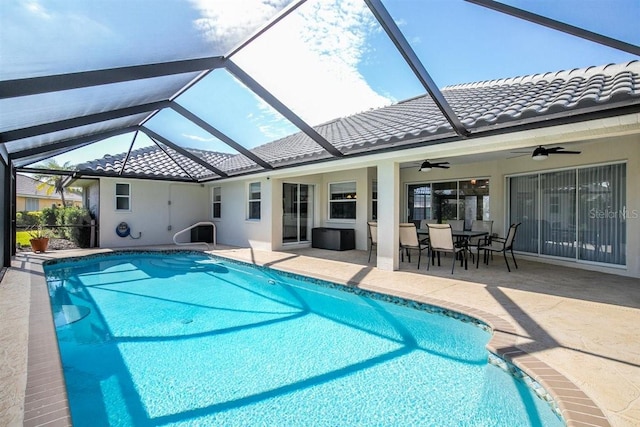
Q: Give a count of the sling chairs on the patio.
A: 7